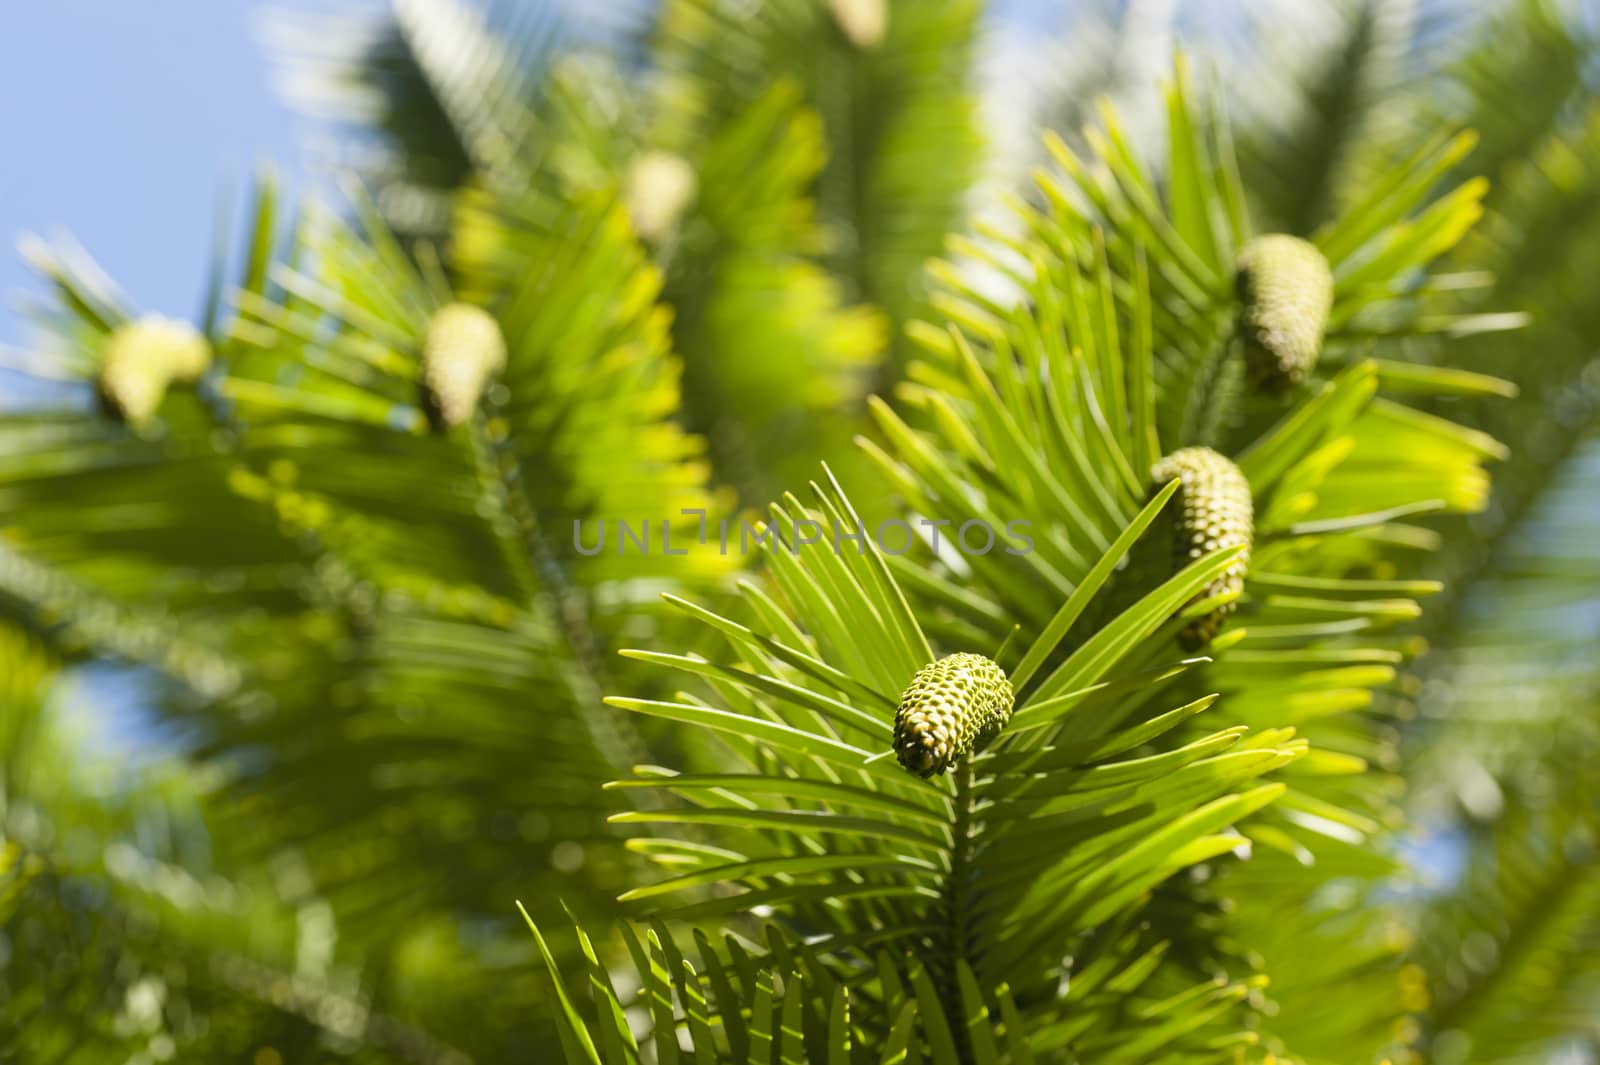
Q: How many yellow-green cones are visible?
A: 7